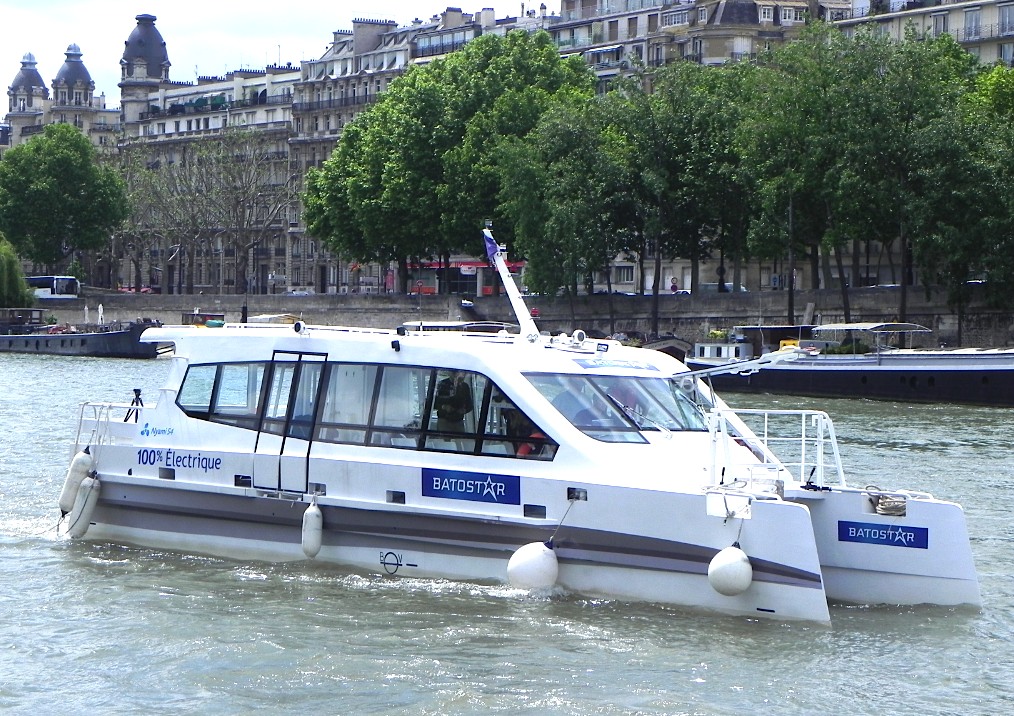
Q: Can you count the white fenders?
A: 5